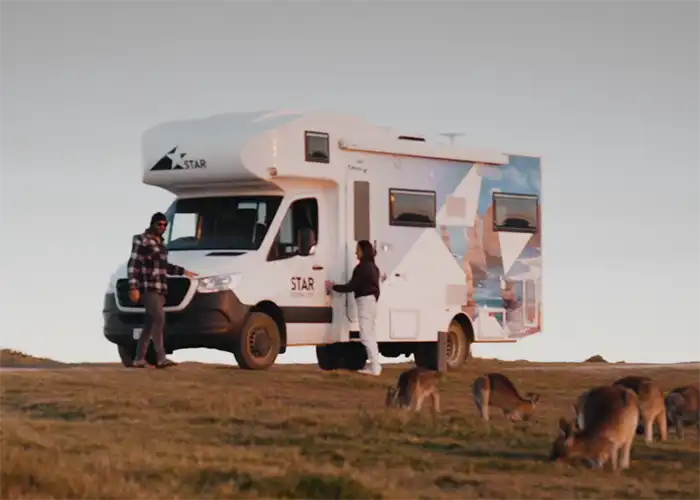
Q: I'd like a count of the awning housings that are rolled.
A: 1